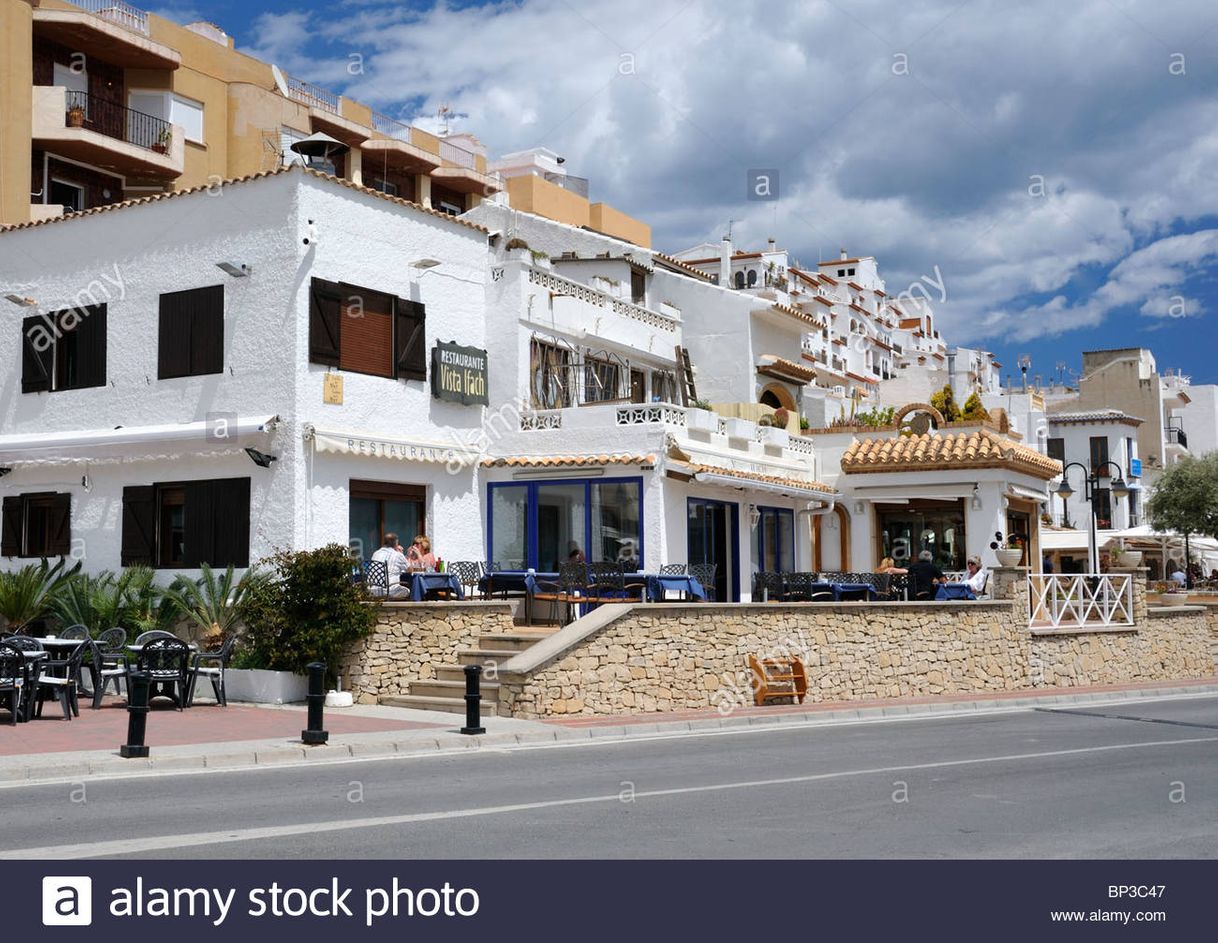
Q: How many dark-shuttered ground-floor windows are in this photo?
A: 2